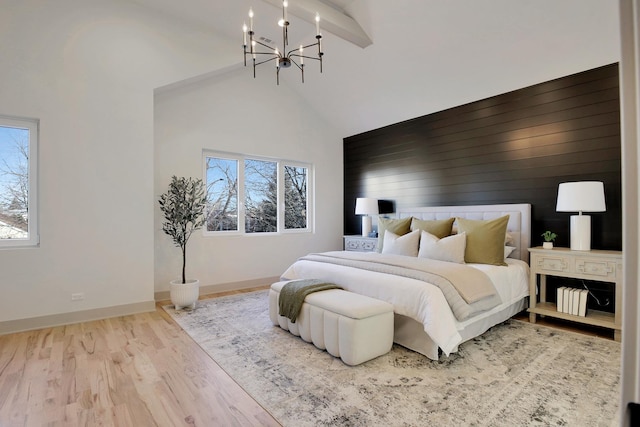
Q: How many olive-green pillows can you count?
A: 3